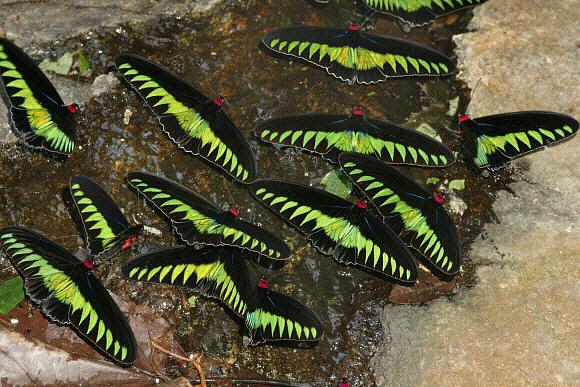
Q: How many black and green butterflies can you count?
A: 13